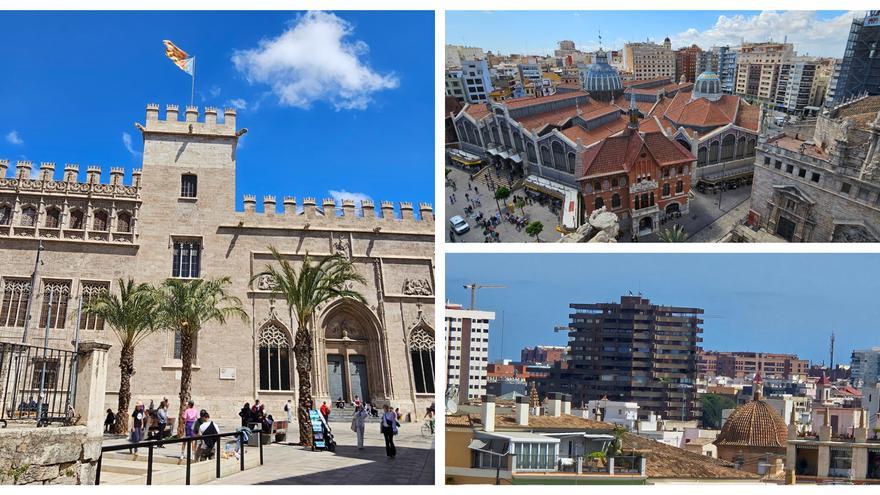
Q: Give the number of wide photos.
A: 2